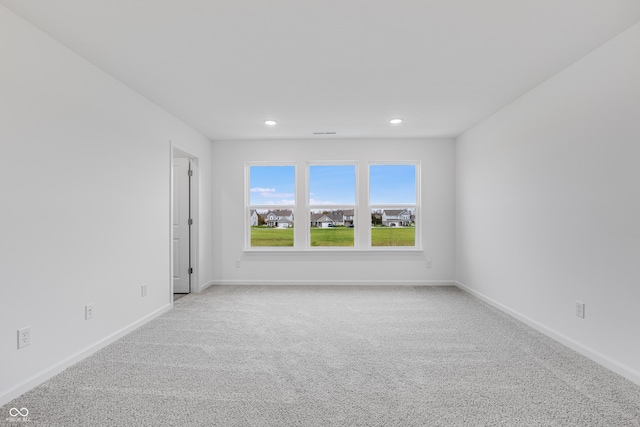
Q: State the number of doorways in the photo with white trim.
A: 1